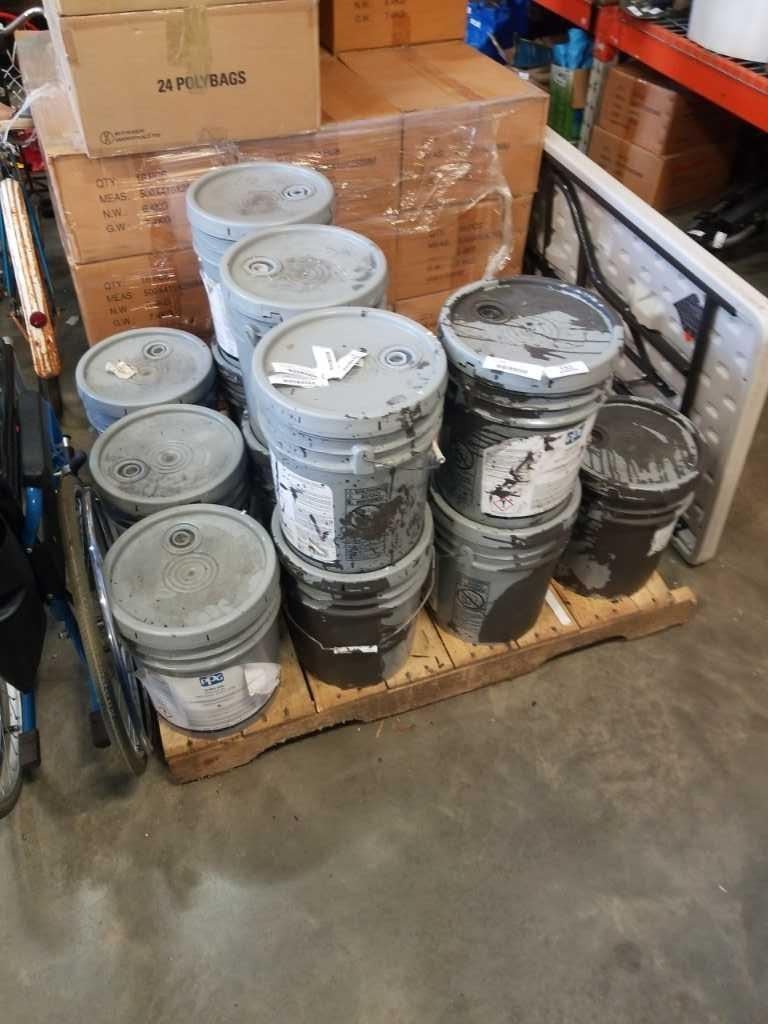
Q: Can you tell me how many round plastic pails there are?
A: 12